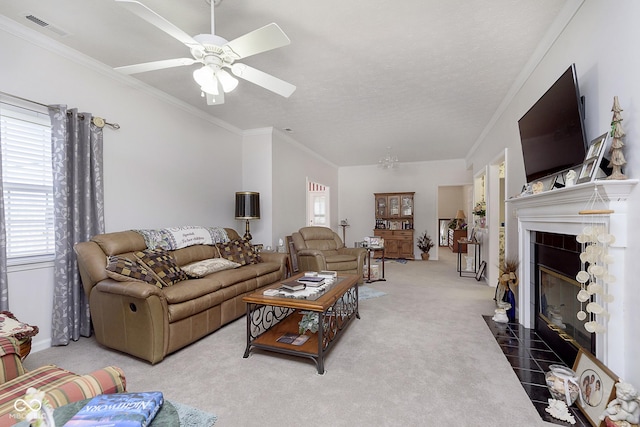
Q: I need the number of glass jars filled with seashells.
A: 1